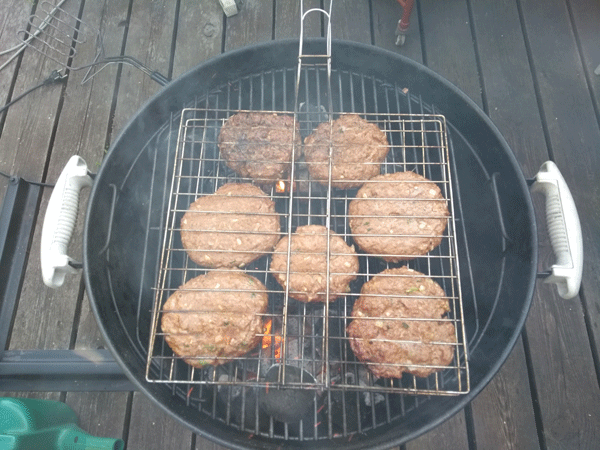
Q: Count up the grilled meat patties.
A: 7